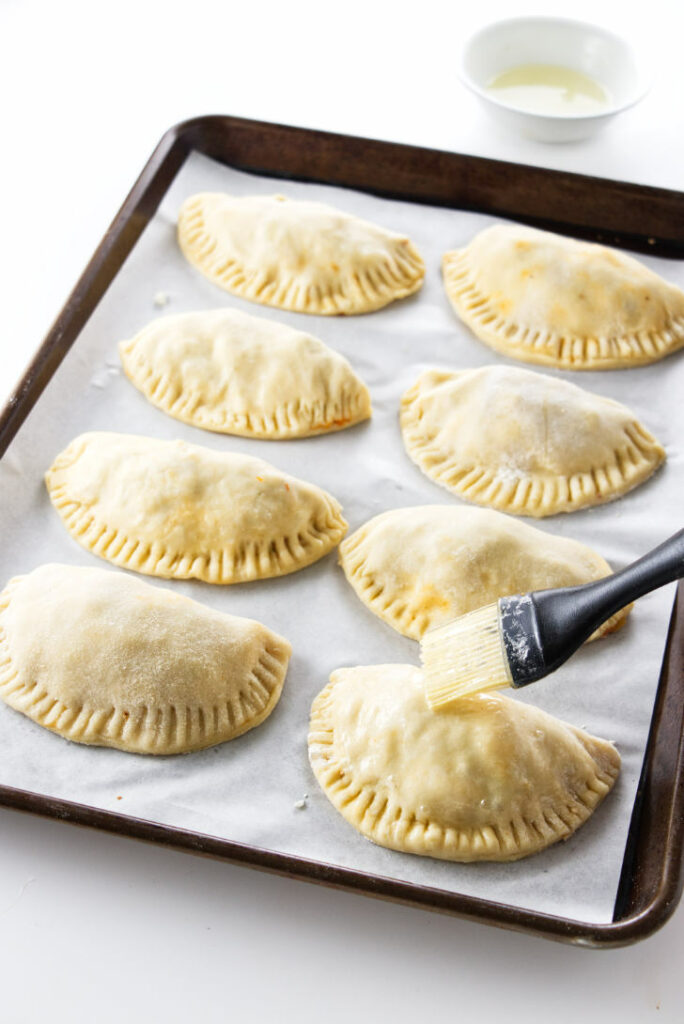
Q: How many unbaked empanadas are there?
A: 8